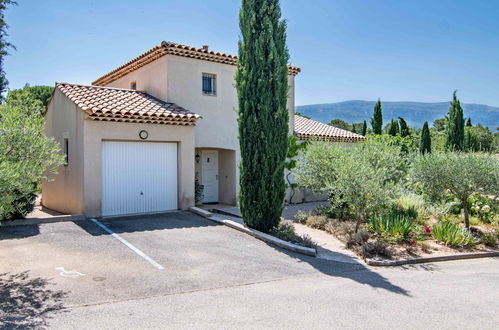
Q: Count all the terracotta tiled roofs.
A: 3